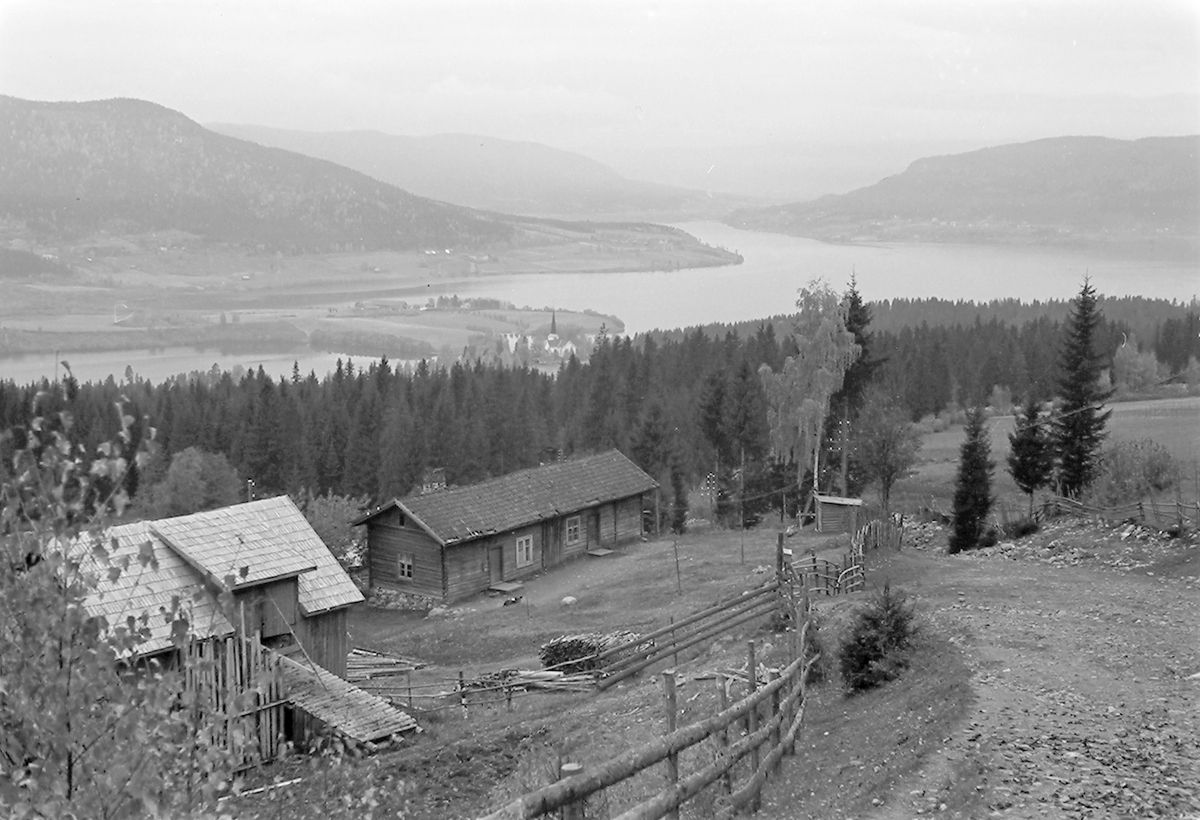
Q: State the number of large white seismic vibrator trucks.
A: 0